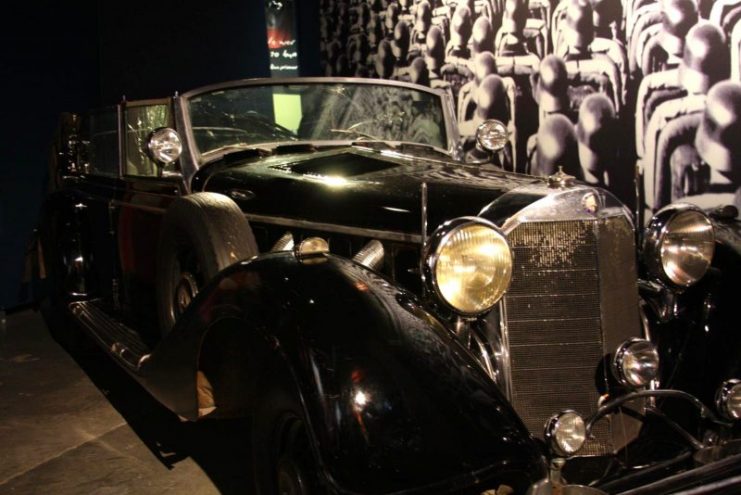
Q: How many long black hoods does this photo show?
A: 1